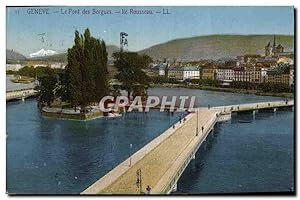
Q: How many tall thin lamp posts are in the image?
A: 3